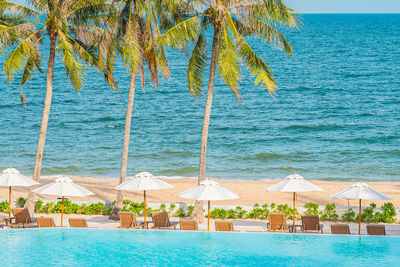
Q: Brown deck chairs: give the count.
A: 11